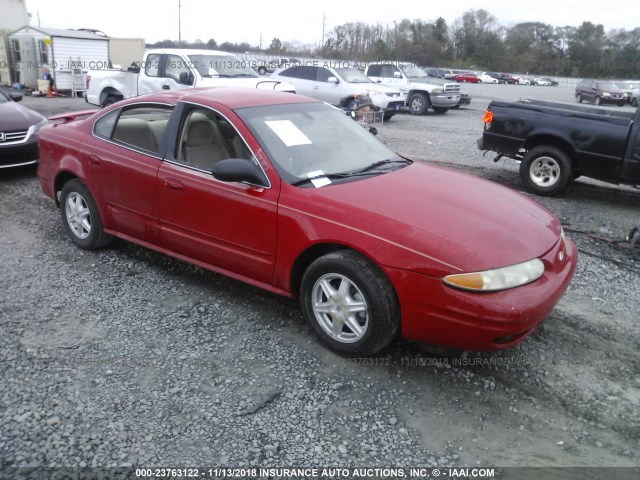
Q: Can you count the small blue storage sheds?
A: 0